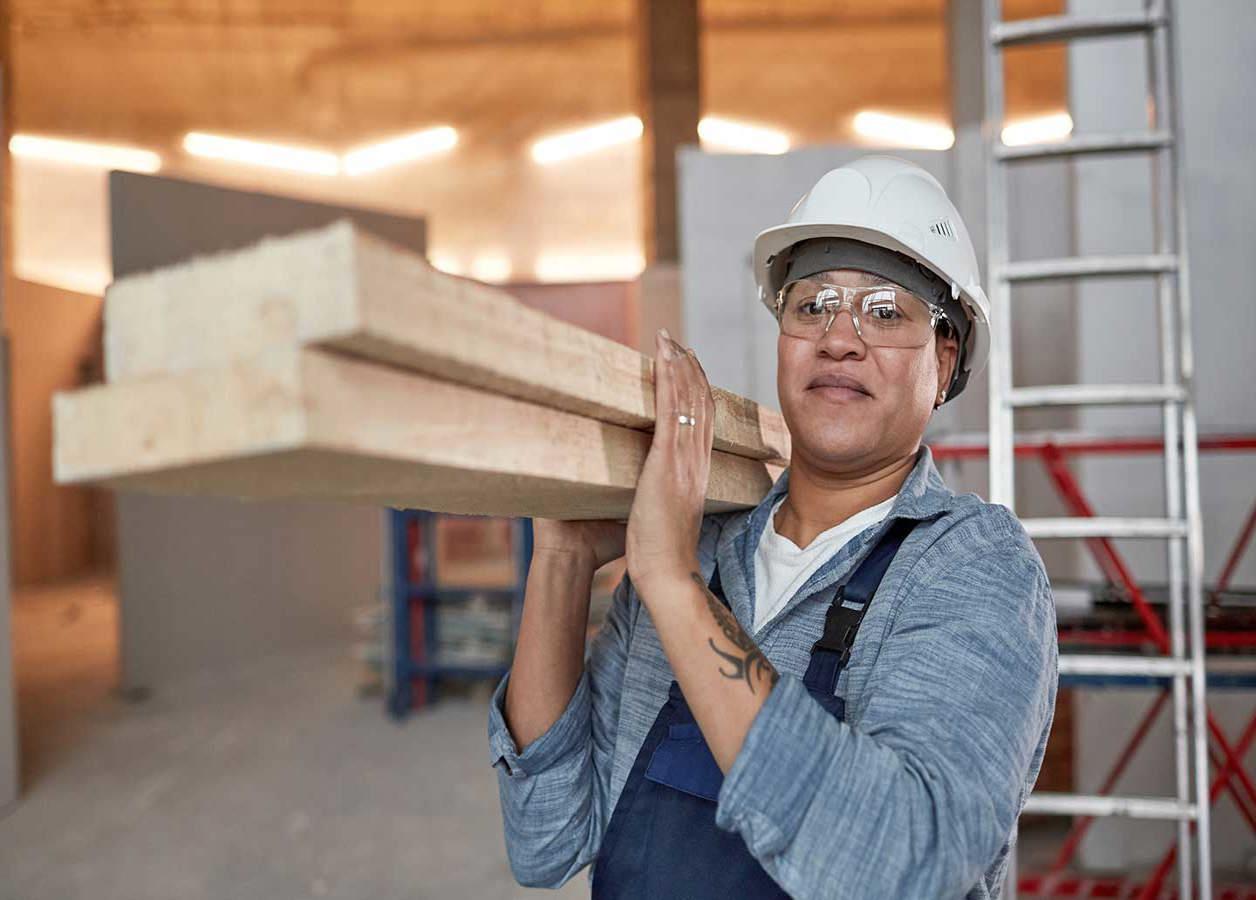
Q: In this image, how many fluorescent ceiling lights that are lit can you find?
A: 7